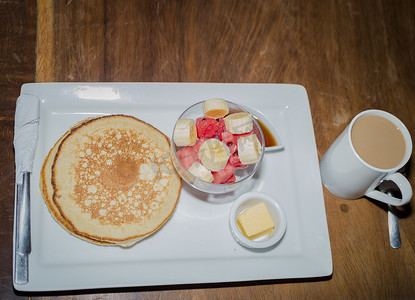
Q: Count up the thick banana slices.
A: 6